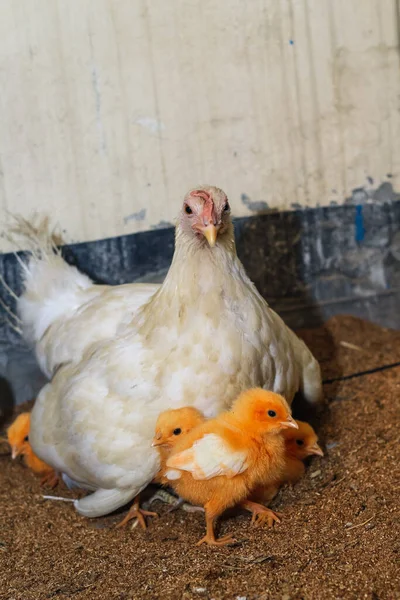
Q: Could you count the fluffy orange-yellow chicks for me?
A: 4